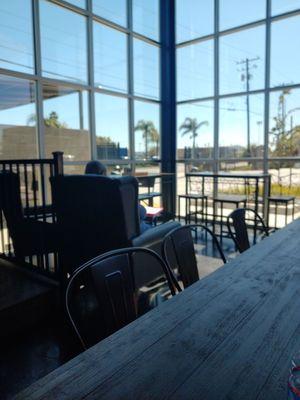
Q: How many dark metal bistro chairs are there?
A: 3